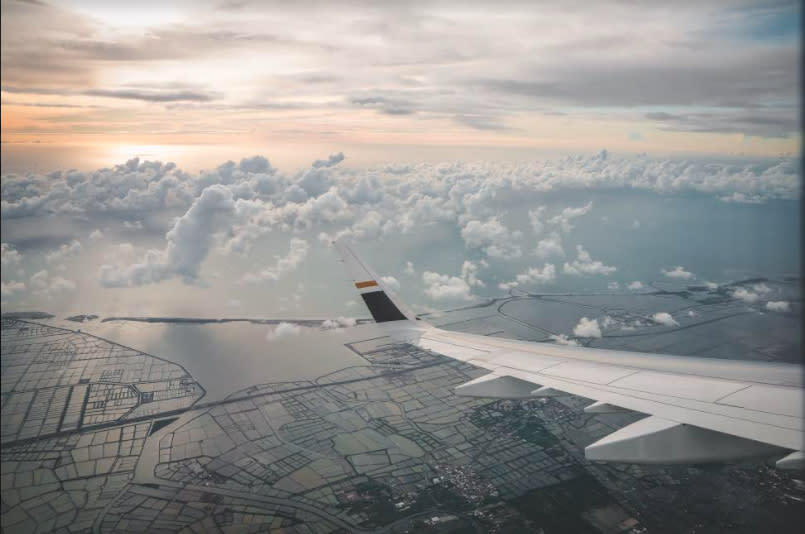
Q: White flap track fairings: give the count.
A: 5